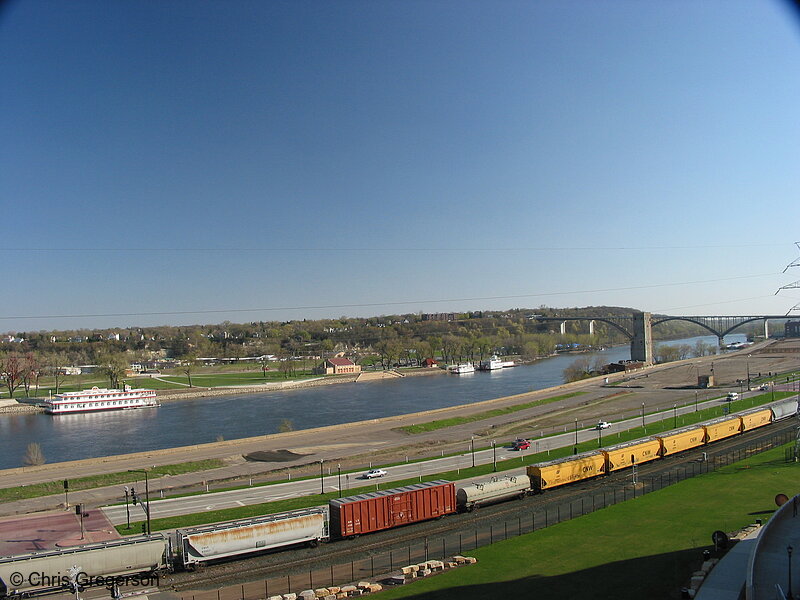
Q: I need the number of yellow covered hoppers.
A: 5